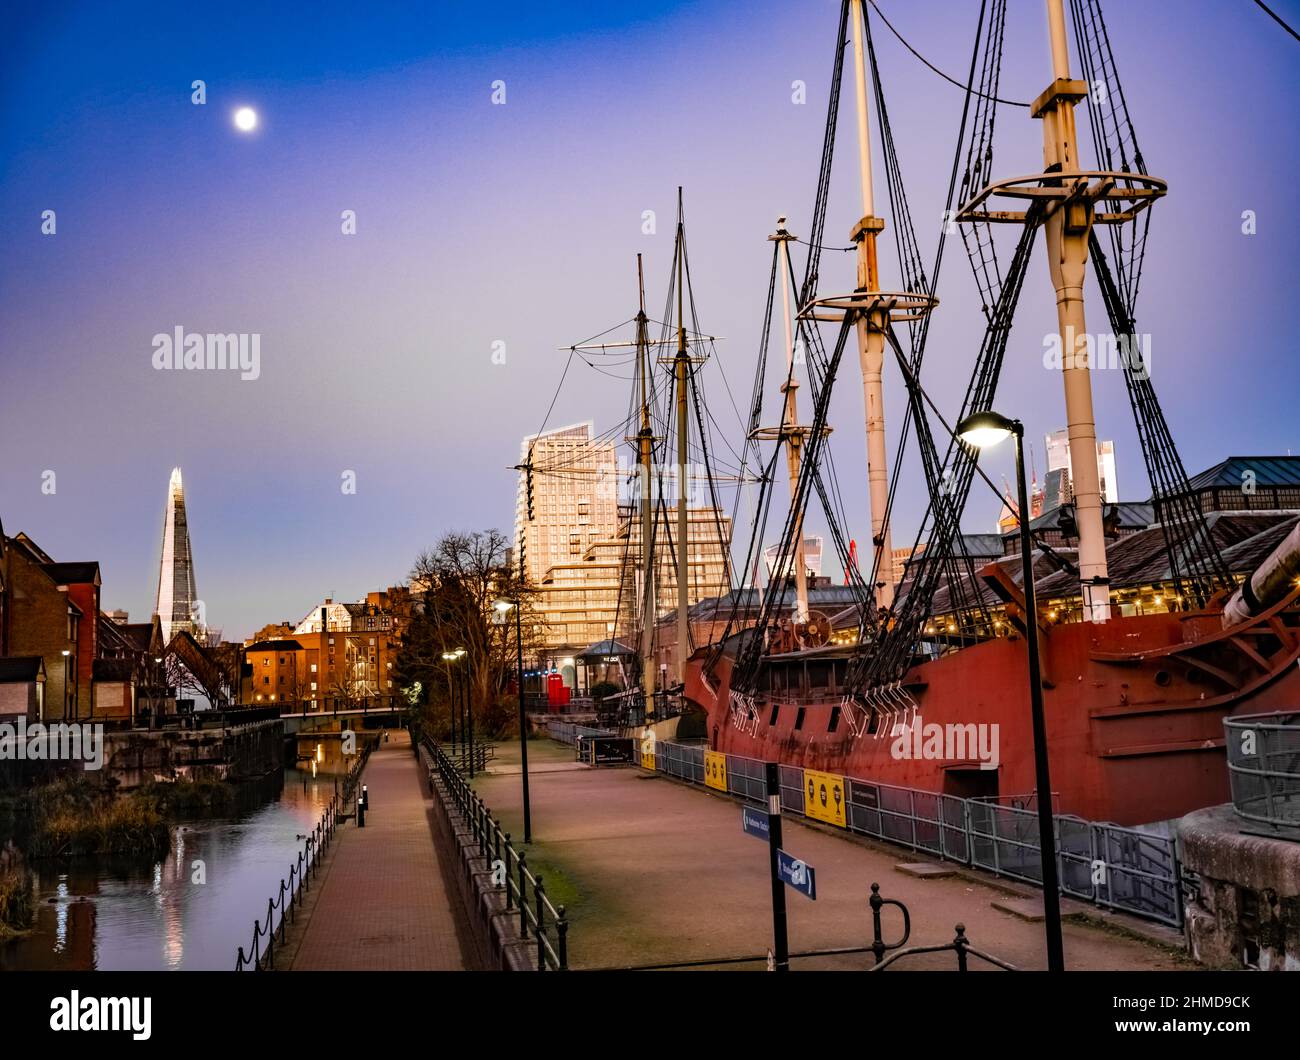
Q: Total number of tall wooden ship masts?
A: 5